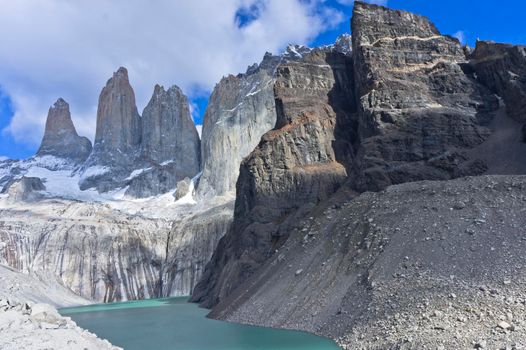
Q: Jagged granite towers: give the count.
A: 3